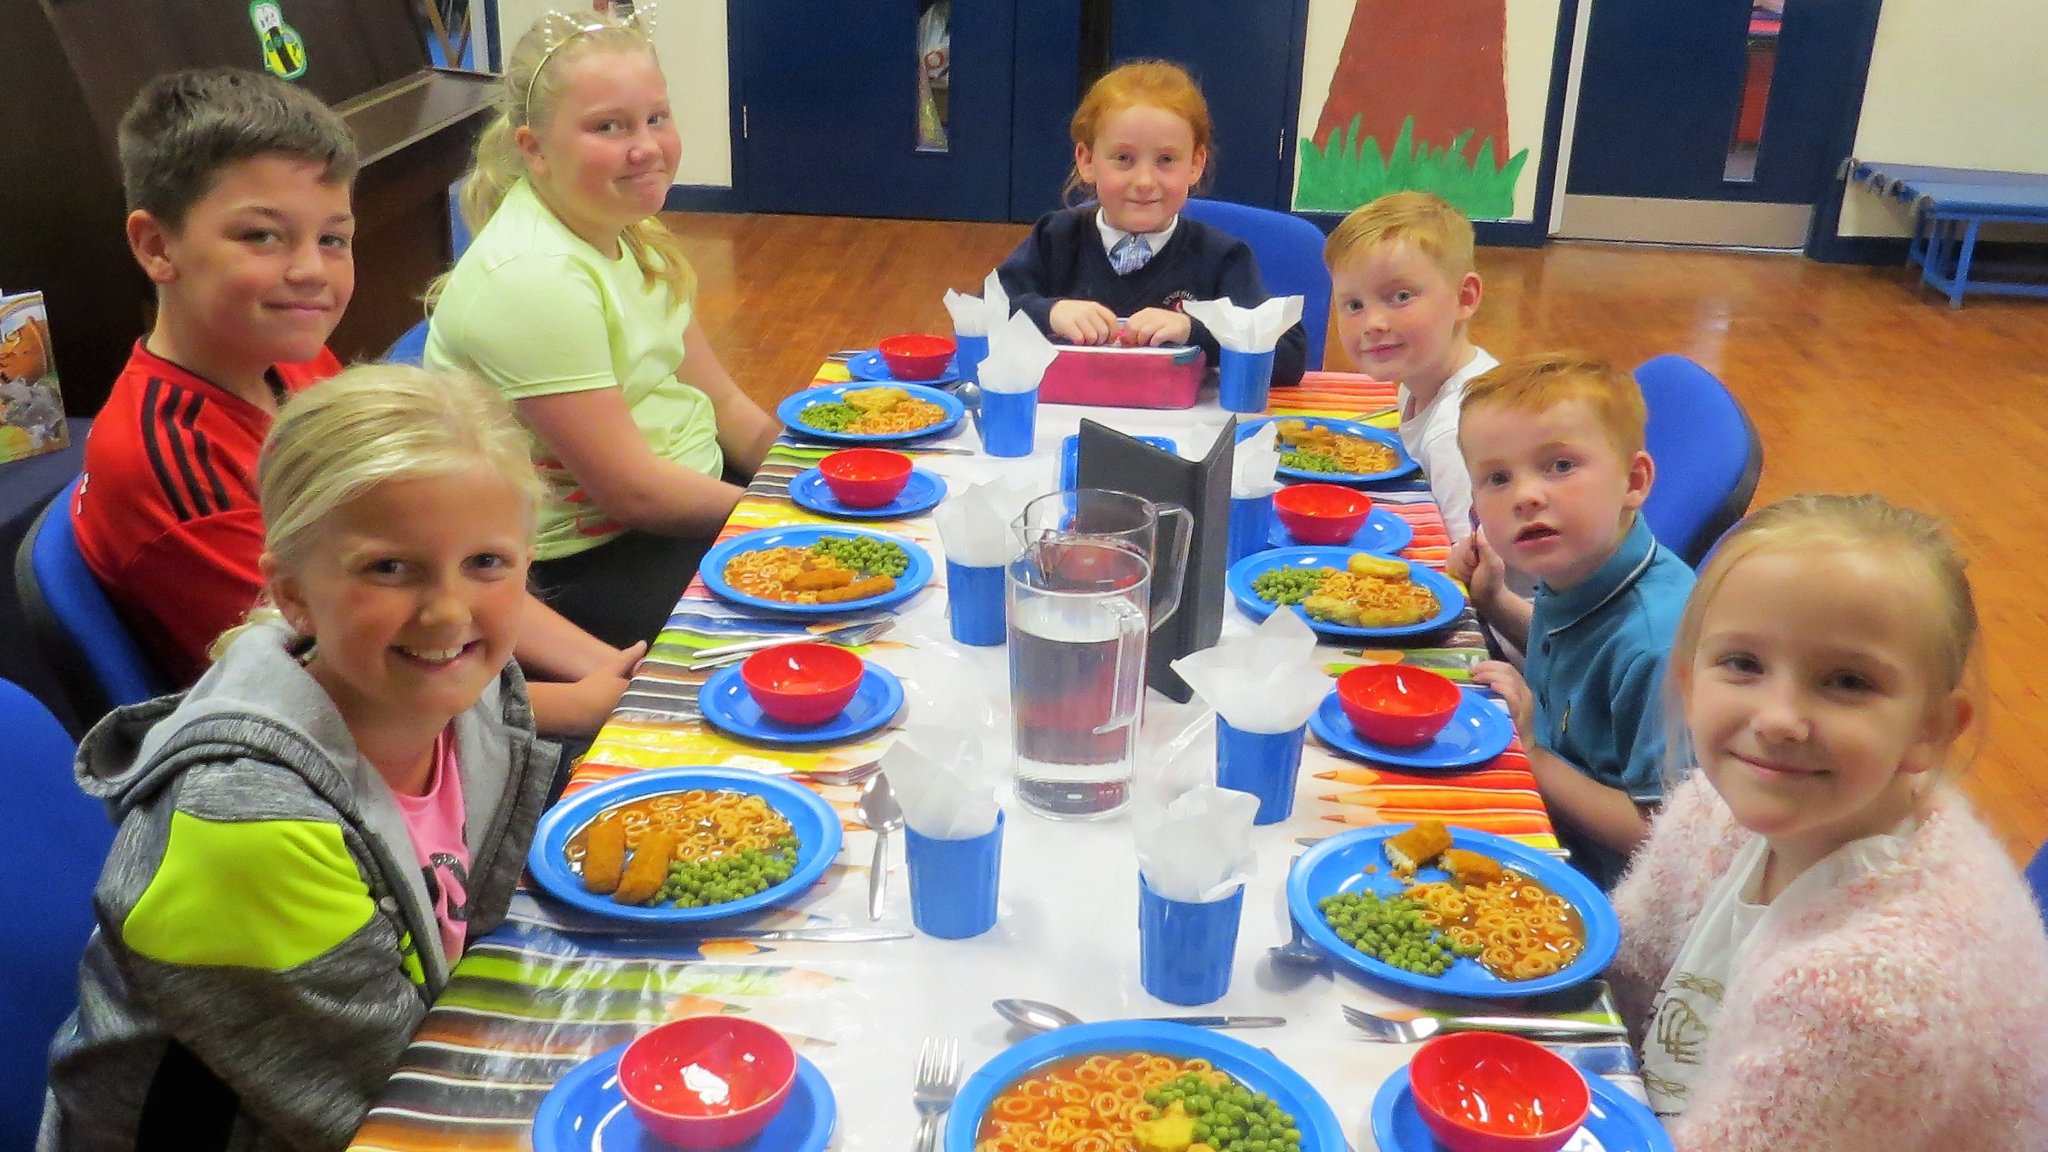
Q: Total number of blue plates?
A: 14